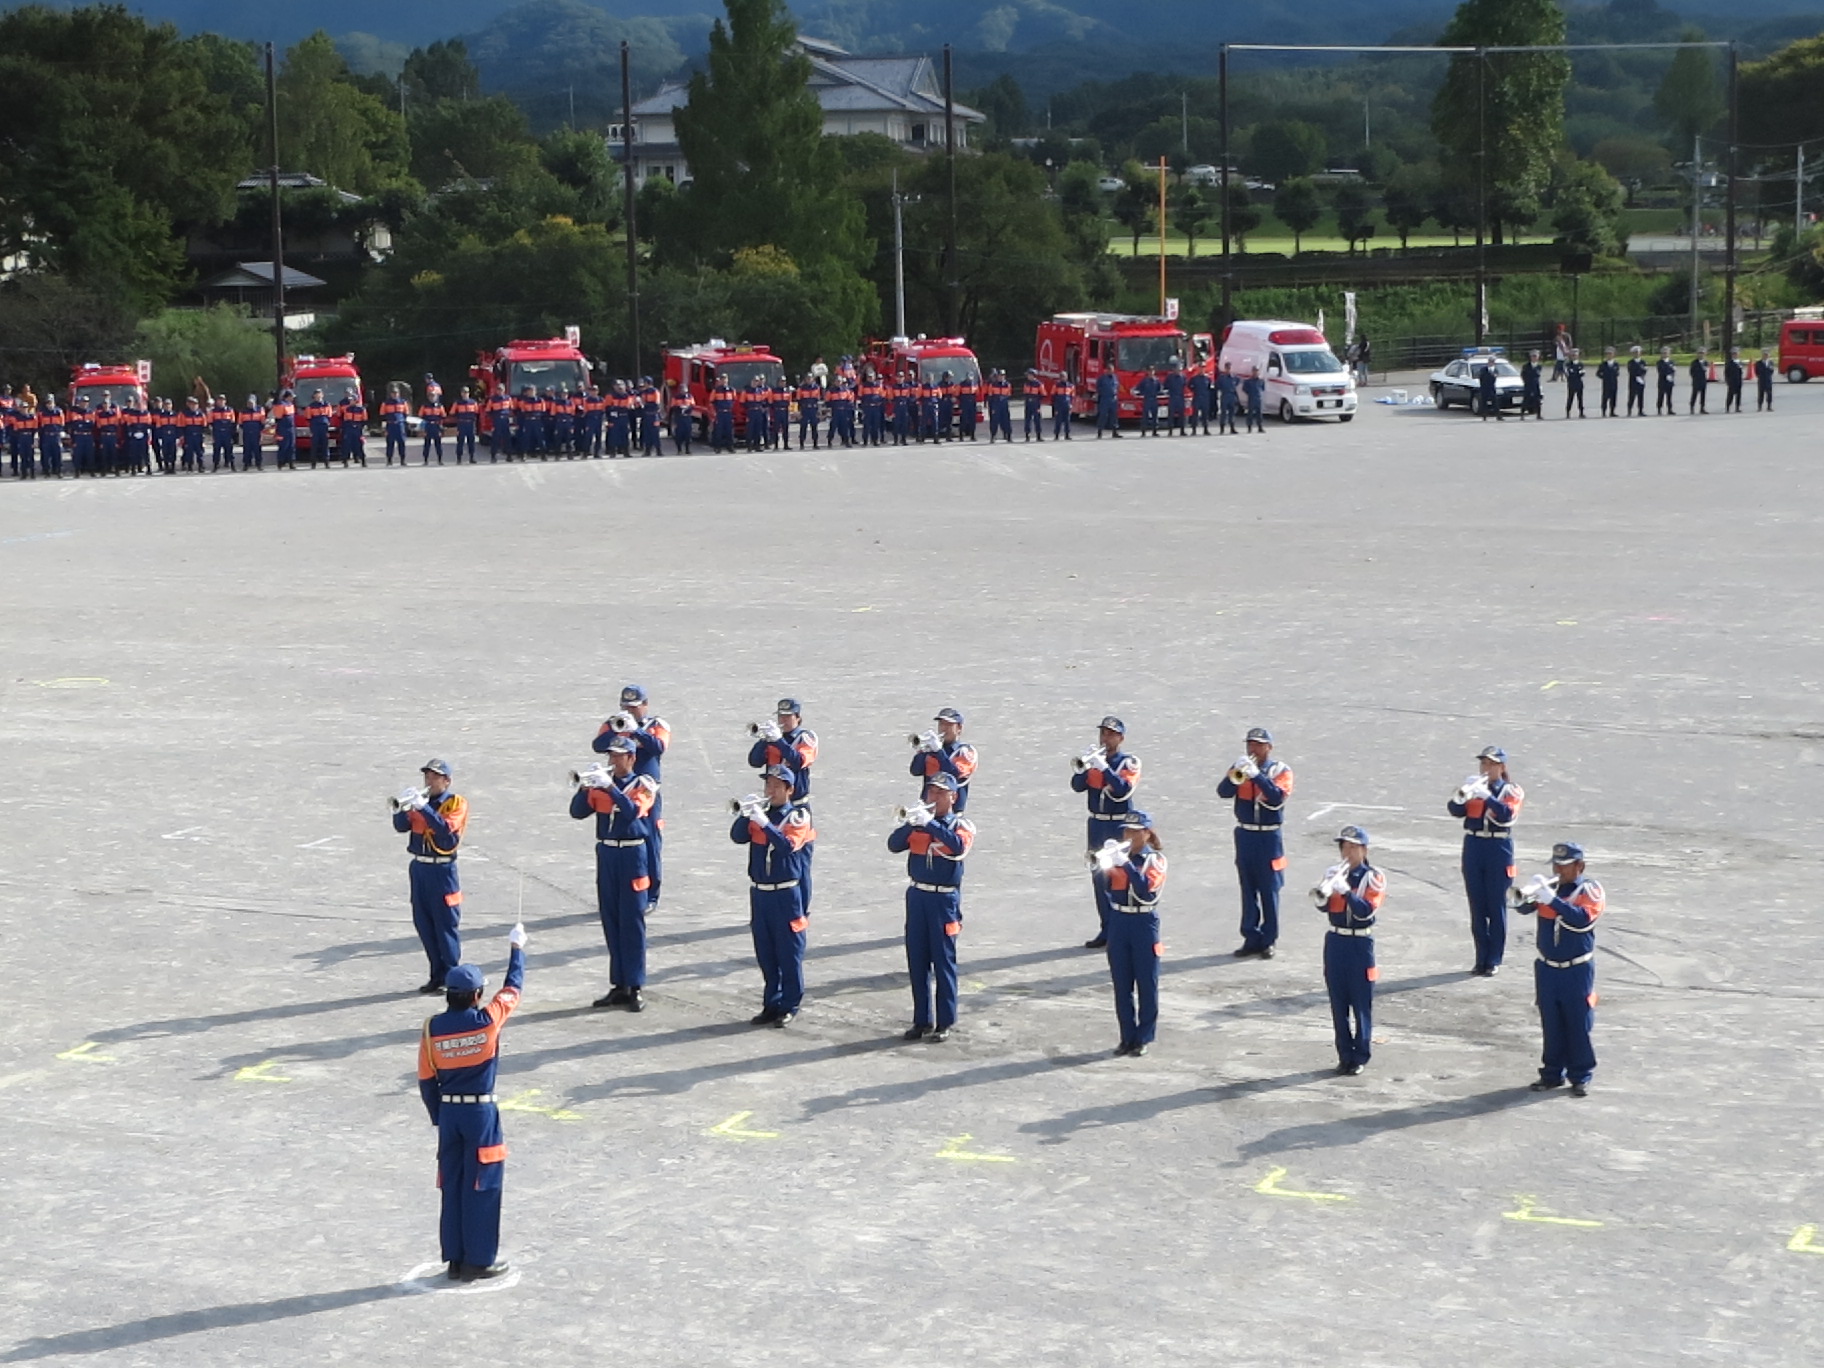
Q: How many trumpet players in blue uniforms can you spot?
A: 13